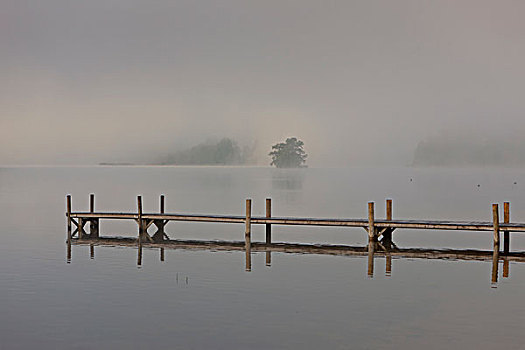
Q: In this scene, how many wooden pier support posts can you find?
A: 10